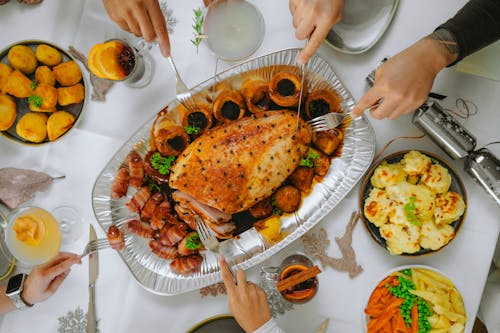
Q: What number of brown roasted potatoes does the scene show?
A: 11